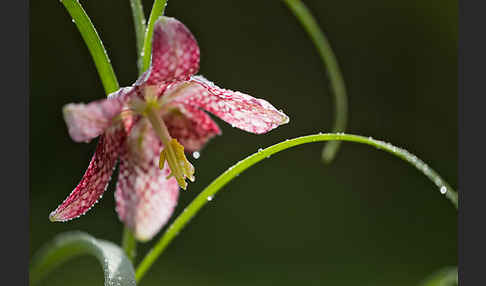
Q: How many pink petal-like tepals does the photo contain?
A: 6